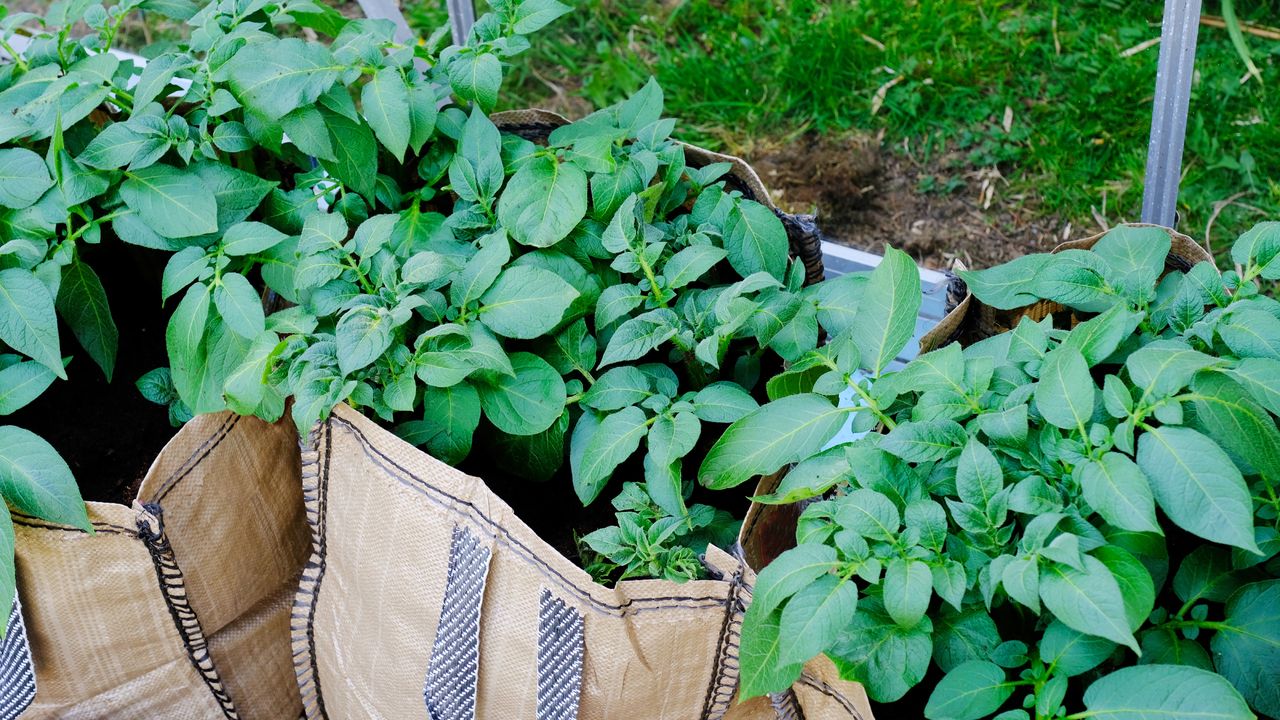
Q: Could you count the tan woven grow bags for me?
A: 3